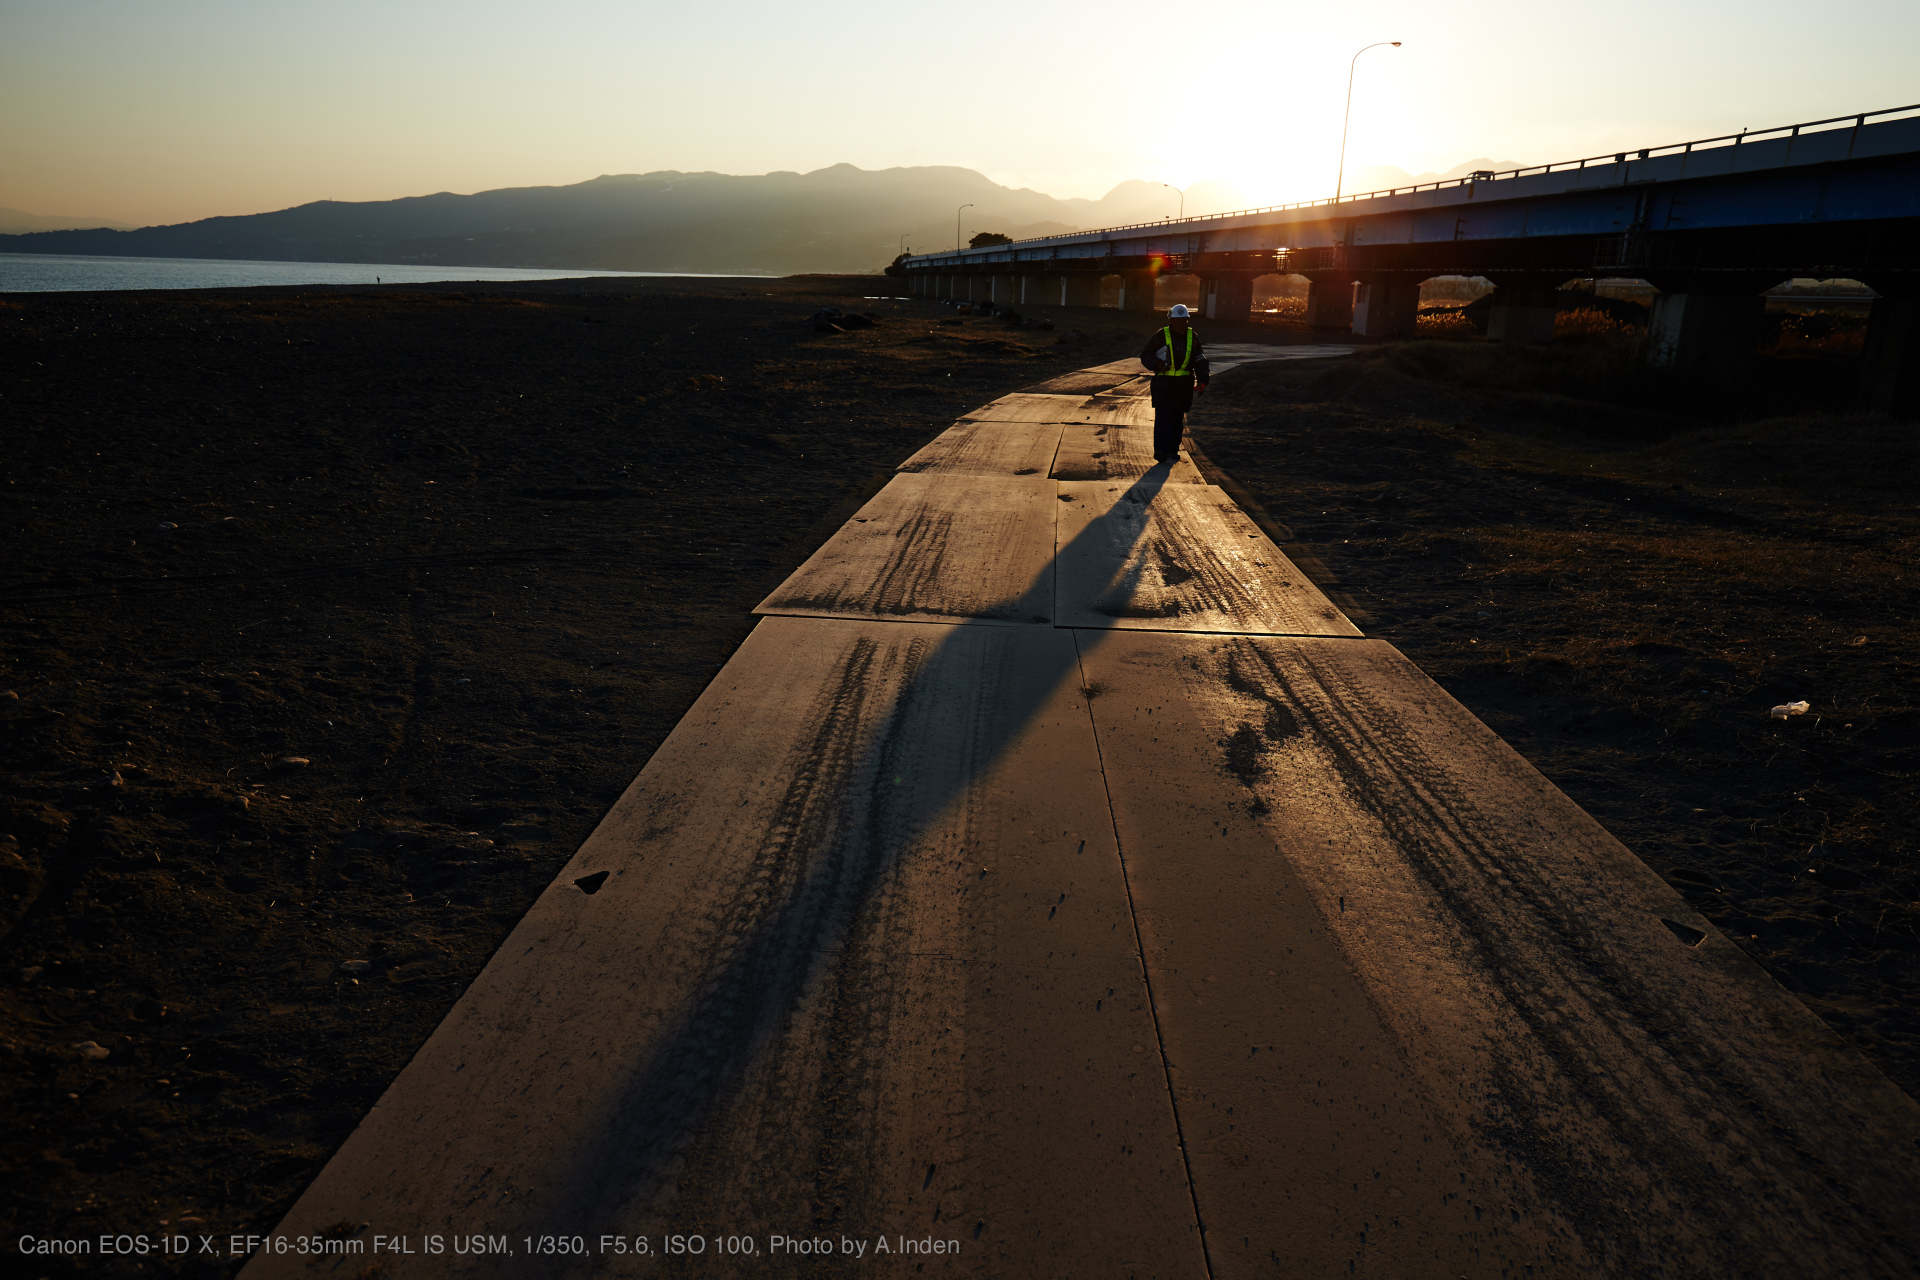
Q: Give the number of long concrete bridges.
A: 1